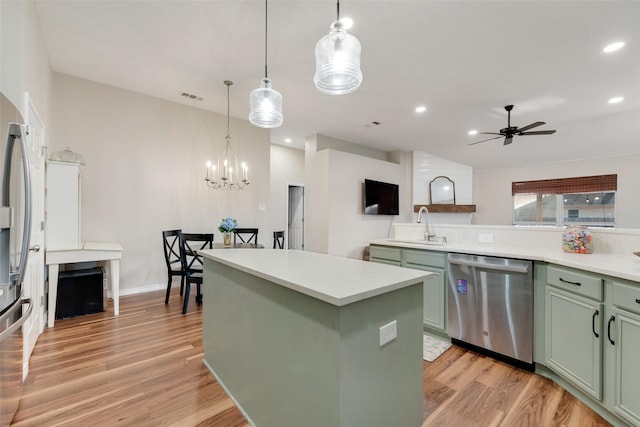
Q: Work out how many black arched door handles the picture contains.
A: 2